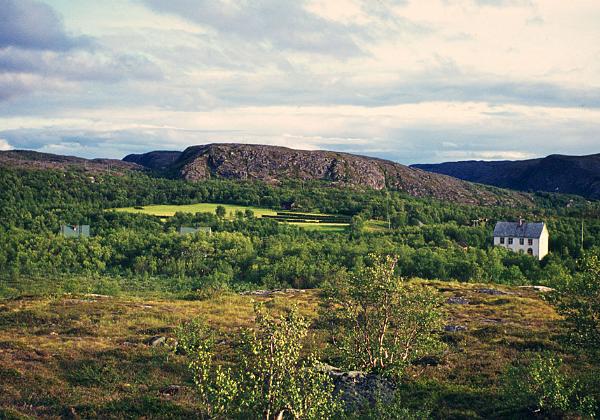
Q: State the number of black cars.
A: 0